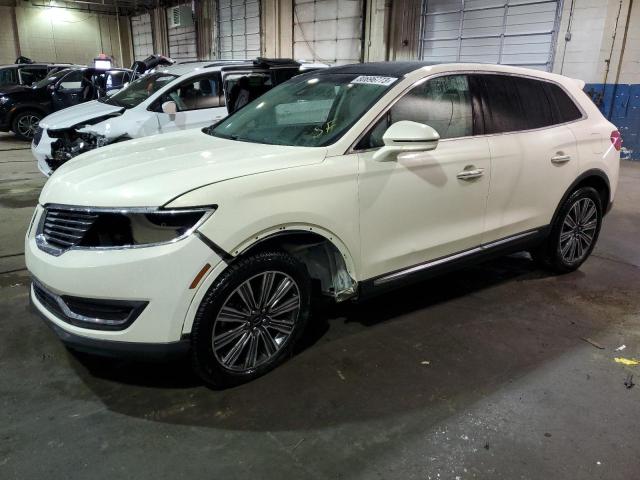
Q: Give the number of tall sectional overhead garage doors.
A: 5